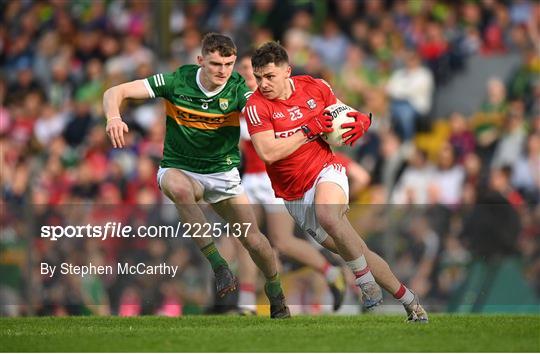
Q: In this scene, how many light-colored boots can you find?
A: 2